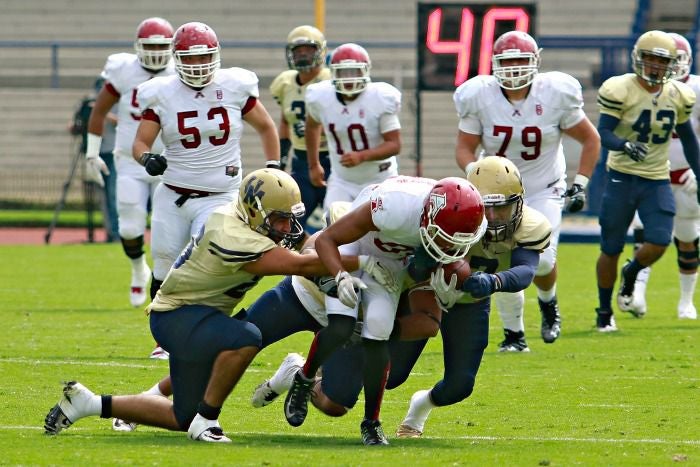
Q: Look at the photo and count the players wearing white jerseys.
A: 6